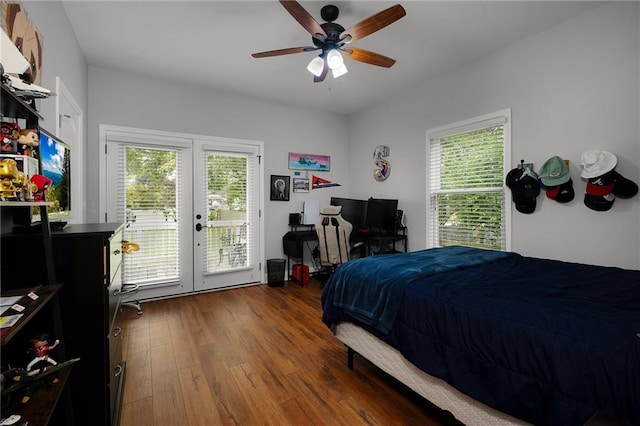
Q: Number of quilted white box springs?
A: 1